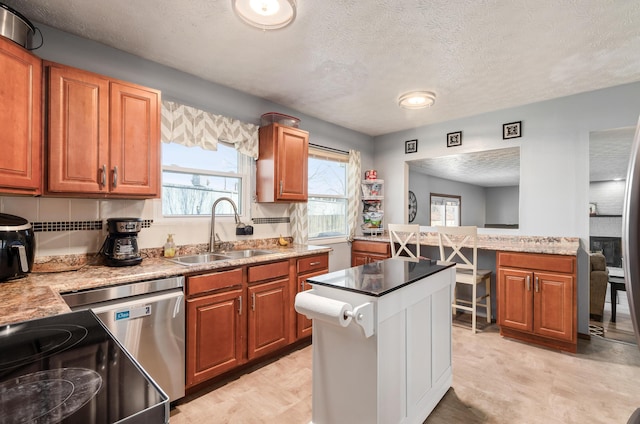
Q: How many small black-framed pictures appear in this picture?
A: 3